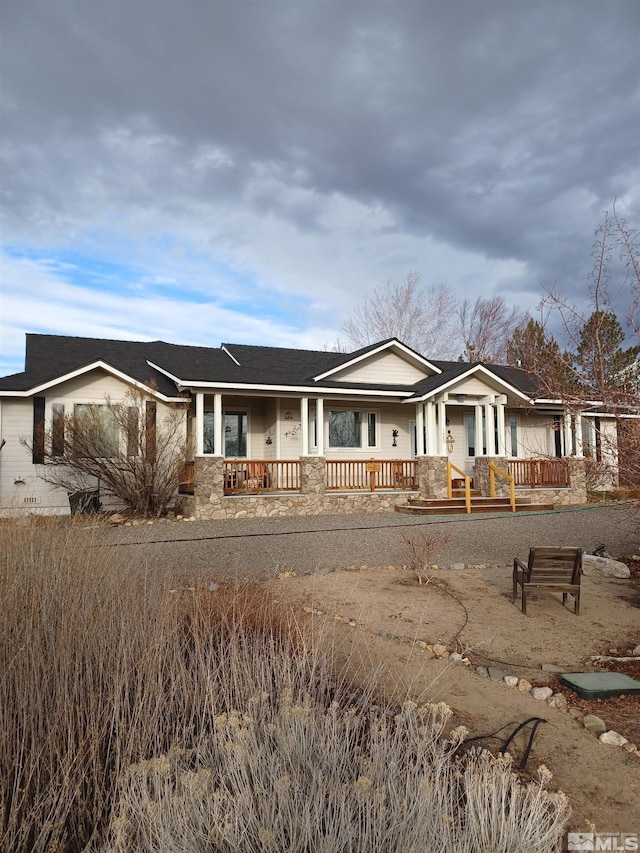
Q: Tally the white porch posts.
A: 12